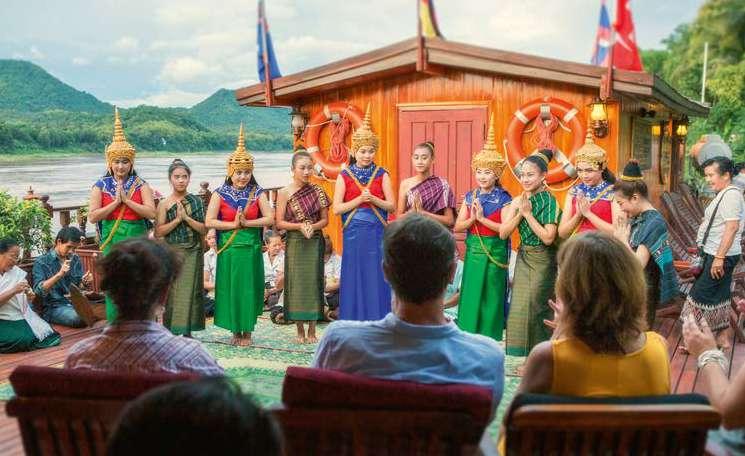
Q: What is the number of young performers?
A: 10